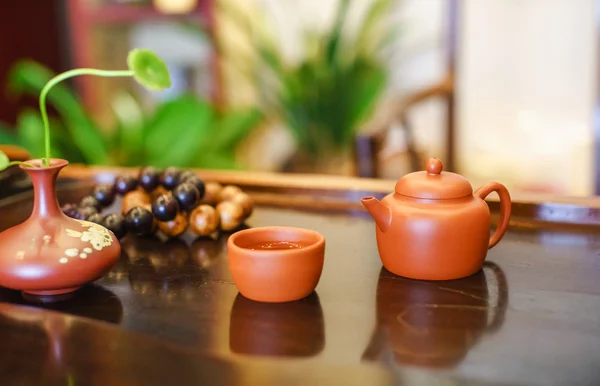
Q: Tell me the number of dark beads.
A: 13